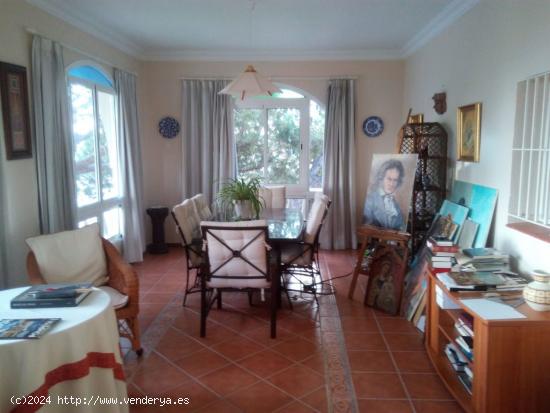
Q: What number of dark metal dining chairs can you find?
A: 6